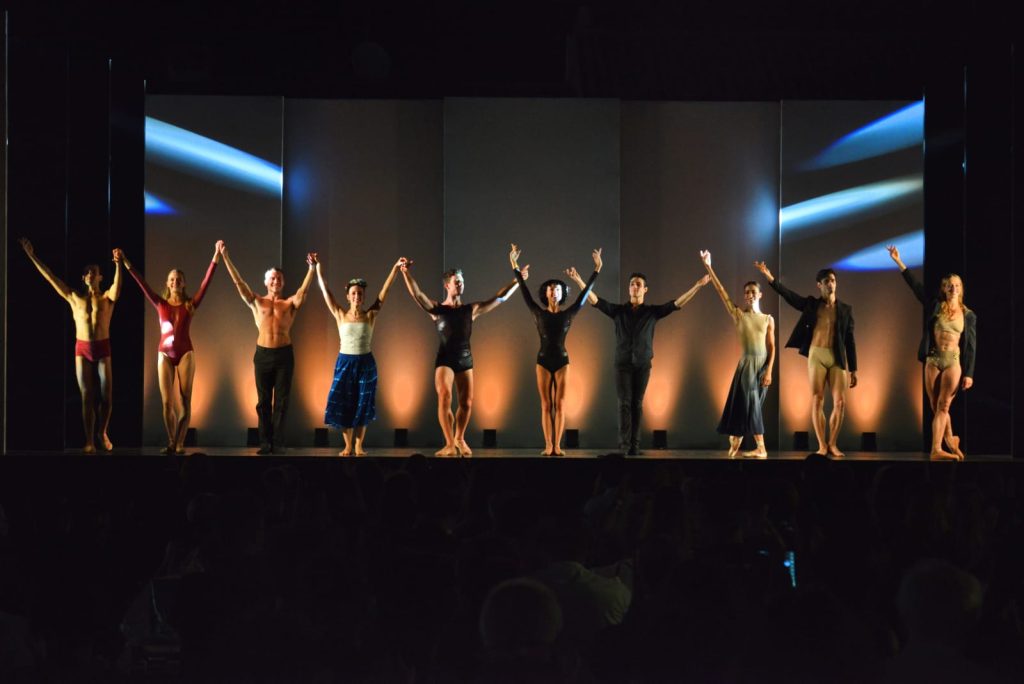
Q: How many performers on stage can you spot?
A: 10